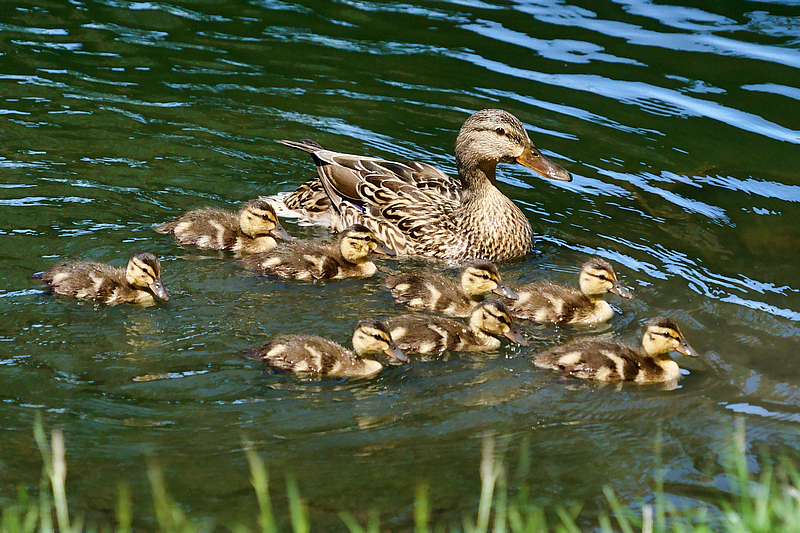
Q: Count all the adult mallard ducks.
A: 1